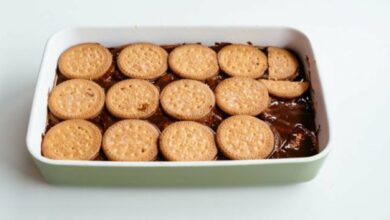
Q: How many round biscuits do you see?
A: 12